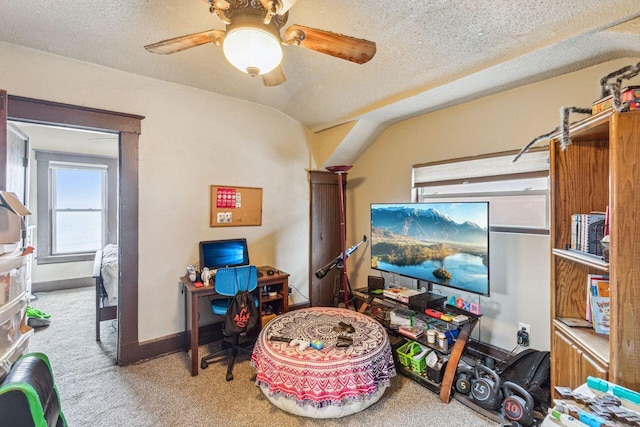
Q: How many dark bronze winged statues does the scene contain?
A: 0